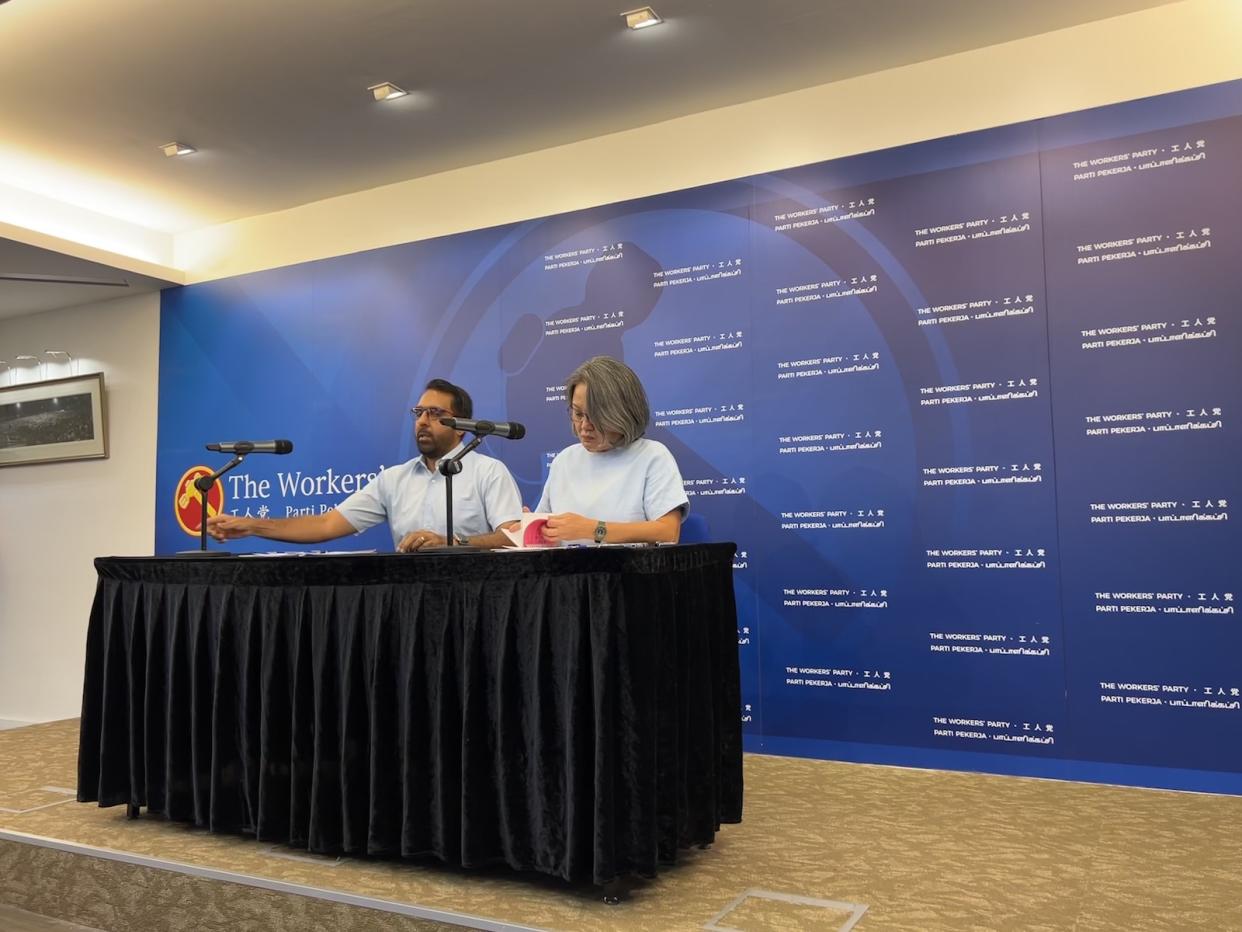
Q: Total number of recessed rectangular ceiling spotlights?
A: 3